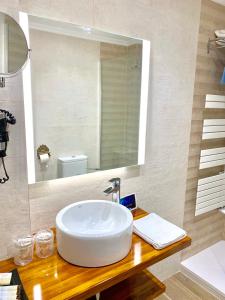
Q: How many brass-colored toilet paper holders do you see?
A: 1